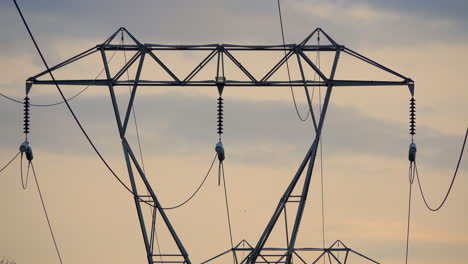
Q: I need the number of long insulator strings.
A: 3